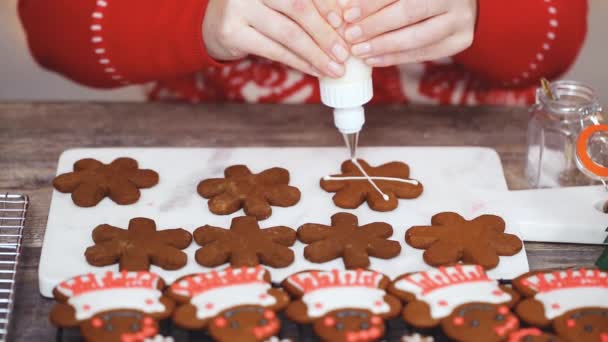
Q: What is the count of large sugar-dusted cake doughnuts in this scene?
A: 0